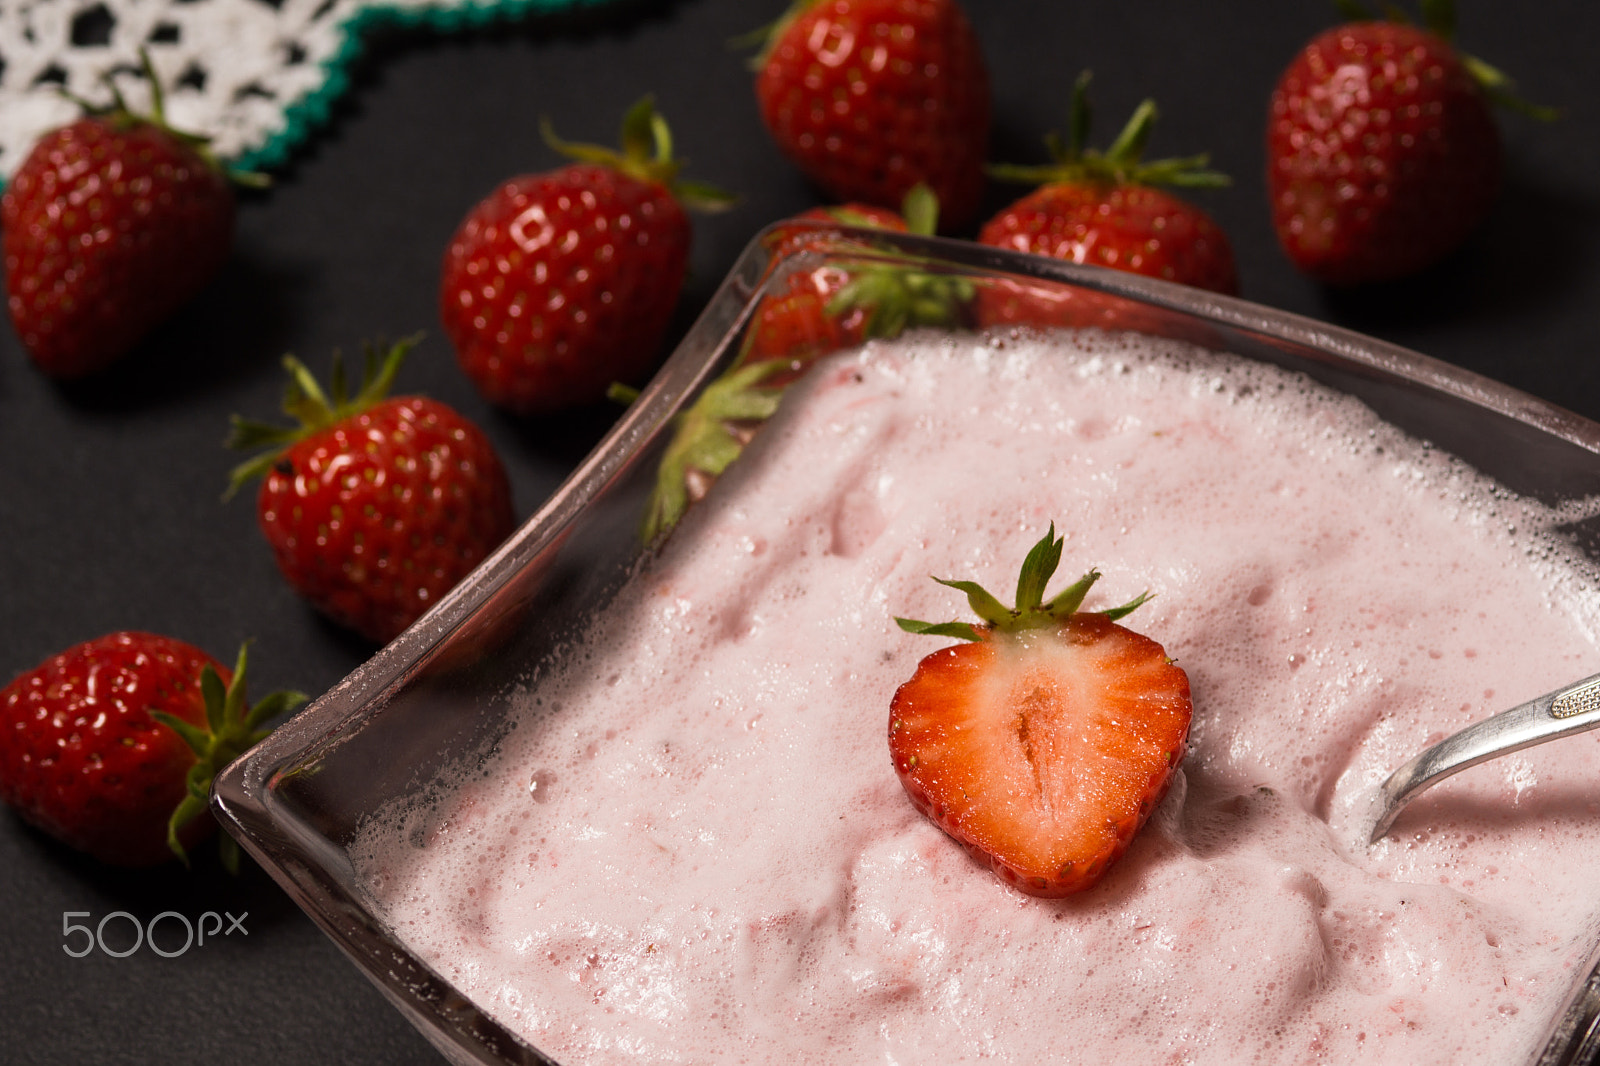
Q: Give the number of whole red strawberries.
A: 8